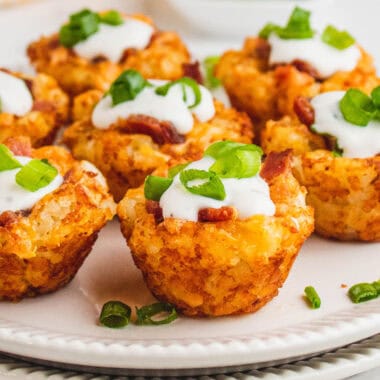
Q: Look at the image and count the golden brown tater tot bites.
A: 7